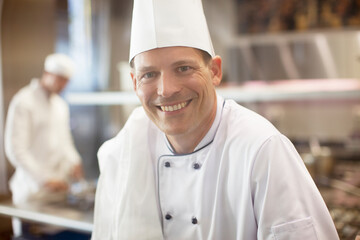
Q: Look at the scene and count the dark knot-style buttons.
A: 4